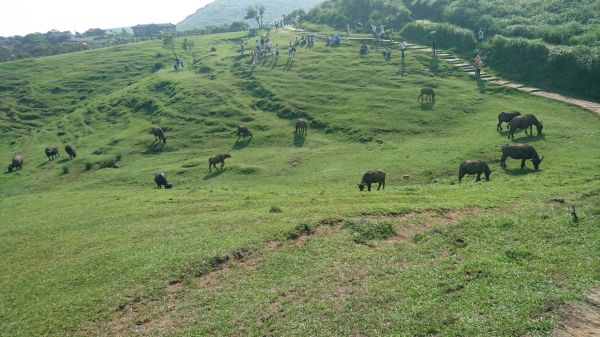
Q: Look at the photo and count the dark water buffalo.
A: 14